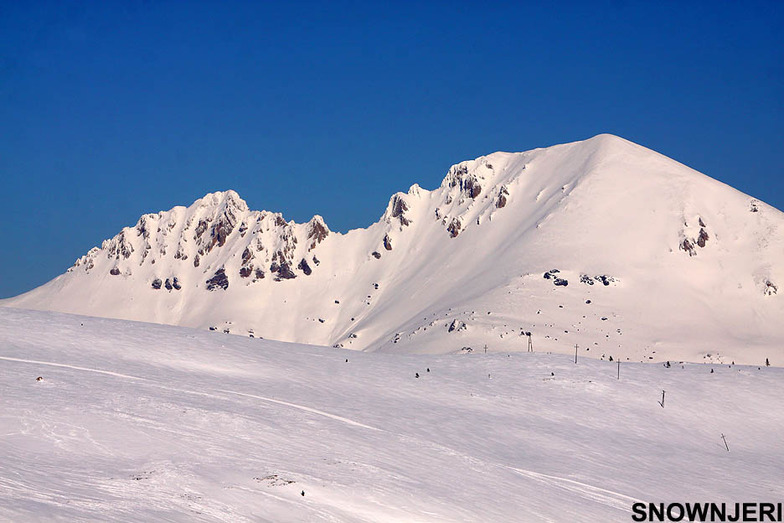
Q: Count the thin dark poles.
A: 6